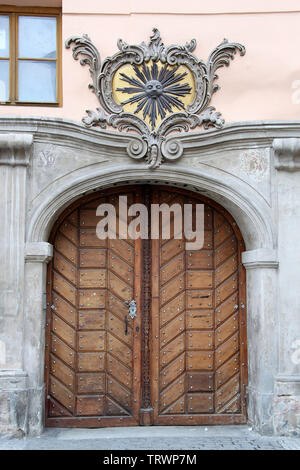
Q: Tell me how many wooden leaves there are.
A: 2